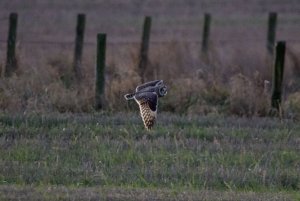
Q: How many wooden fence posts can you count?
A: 7